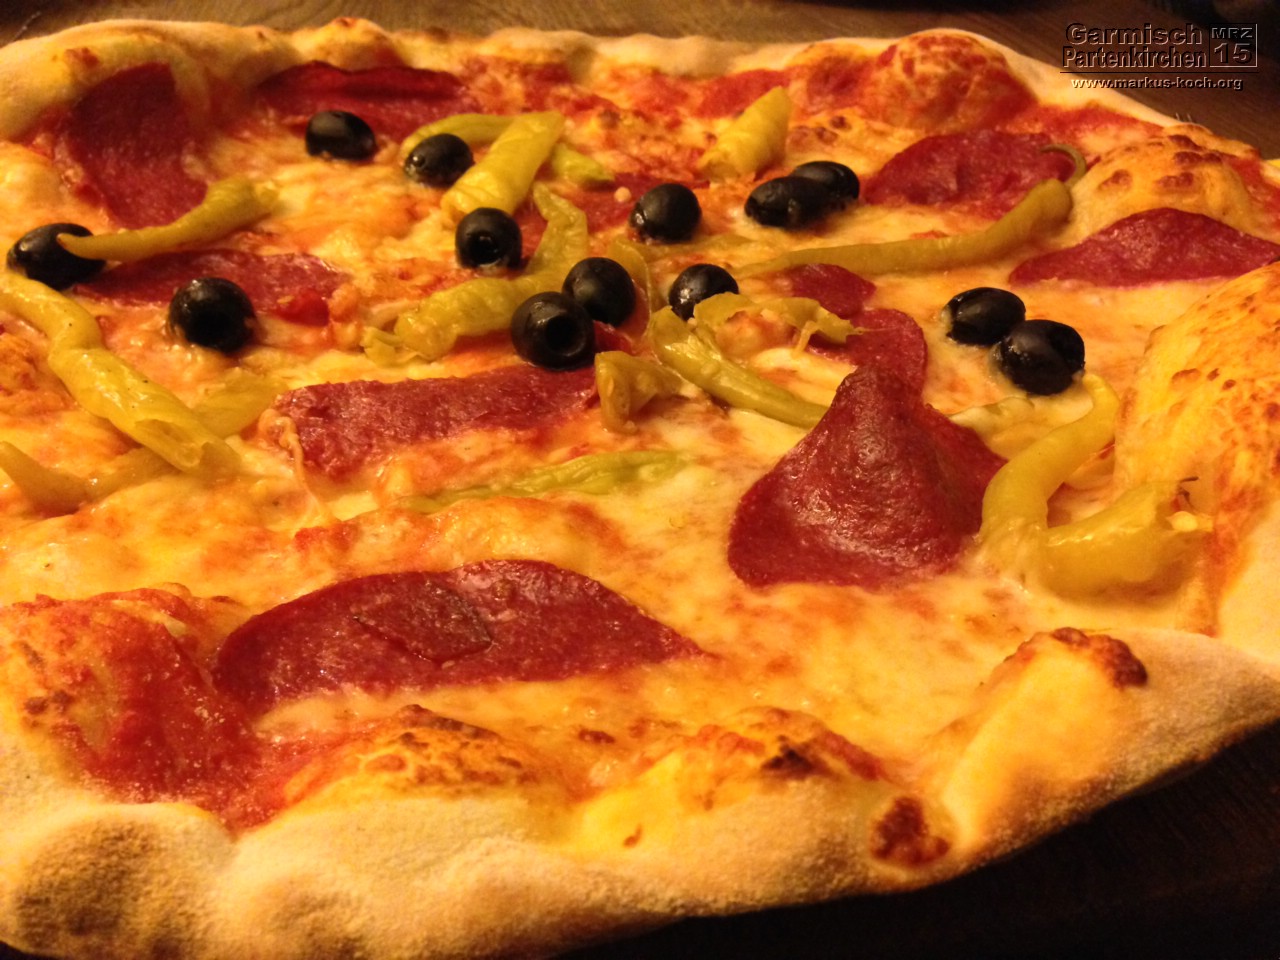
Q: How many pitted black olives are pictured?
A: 13